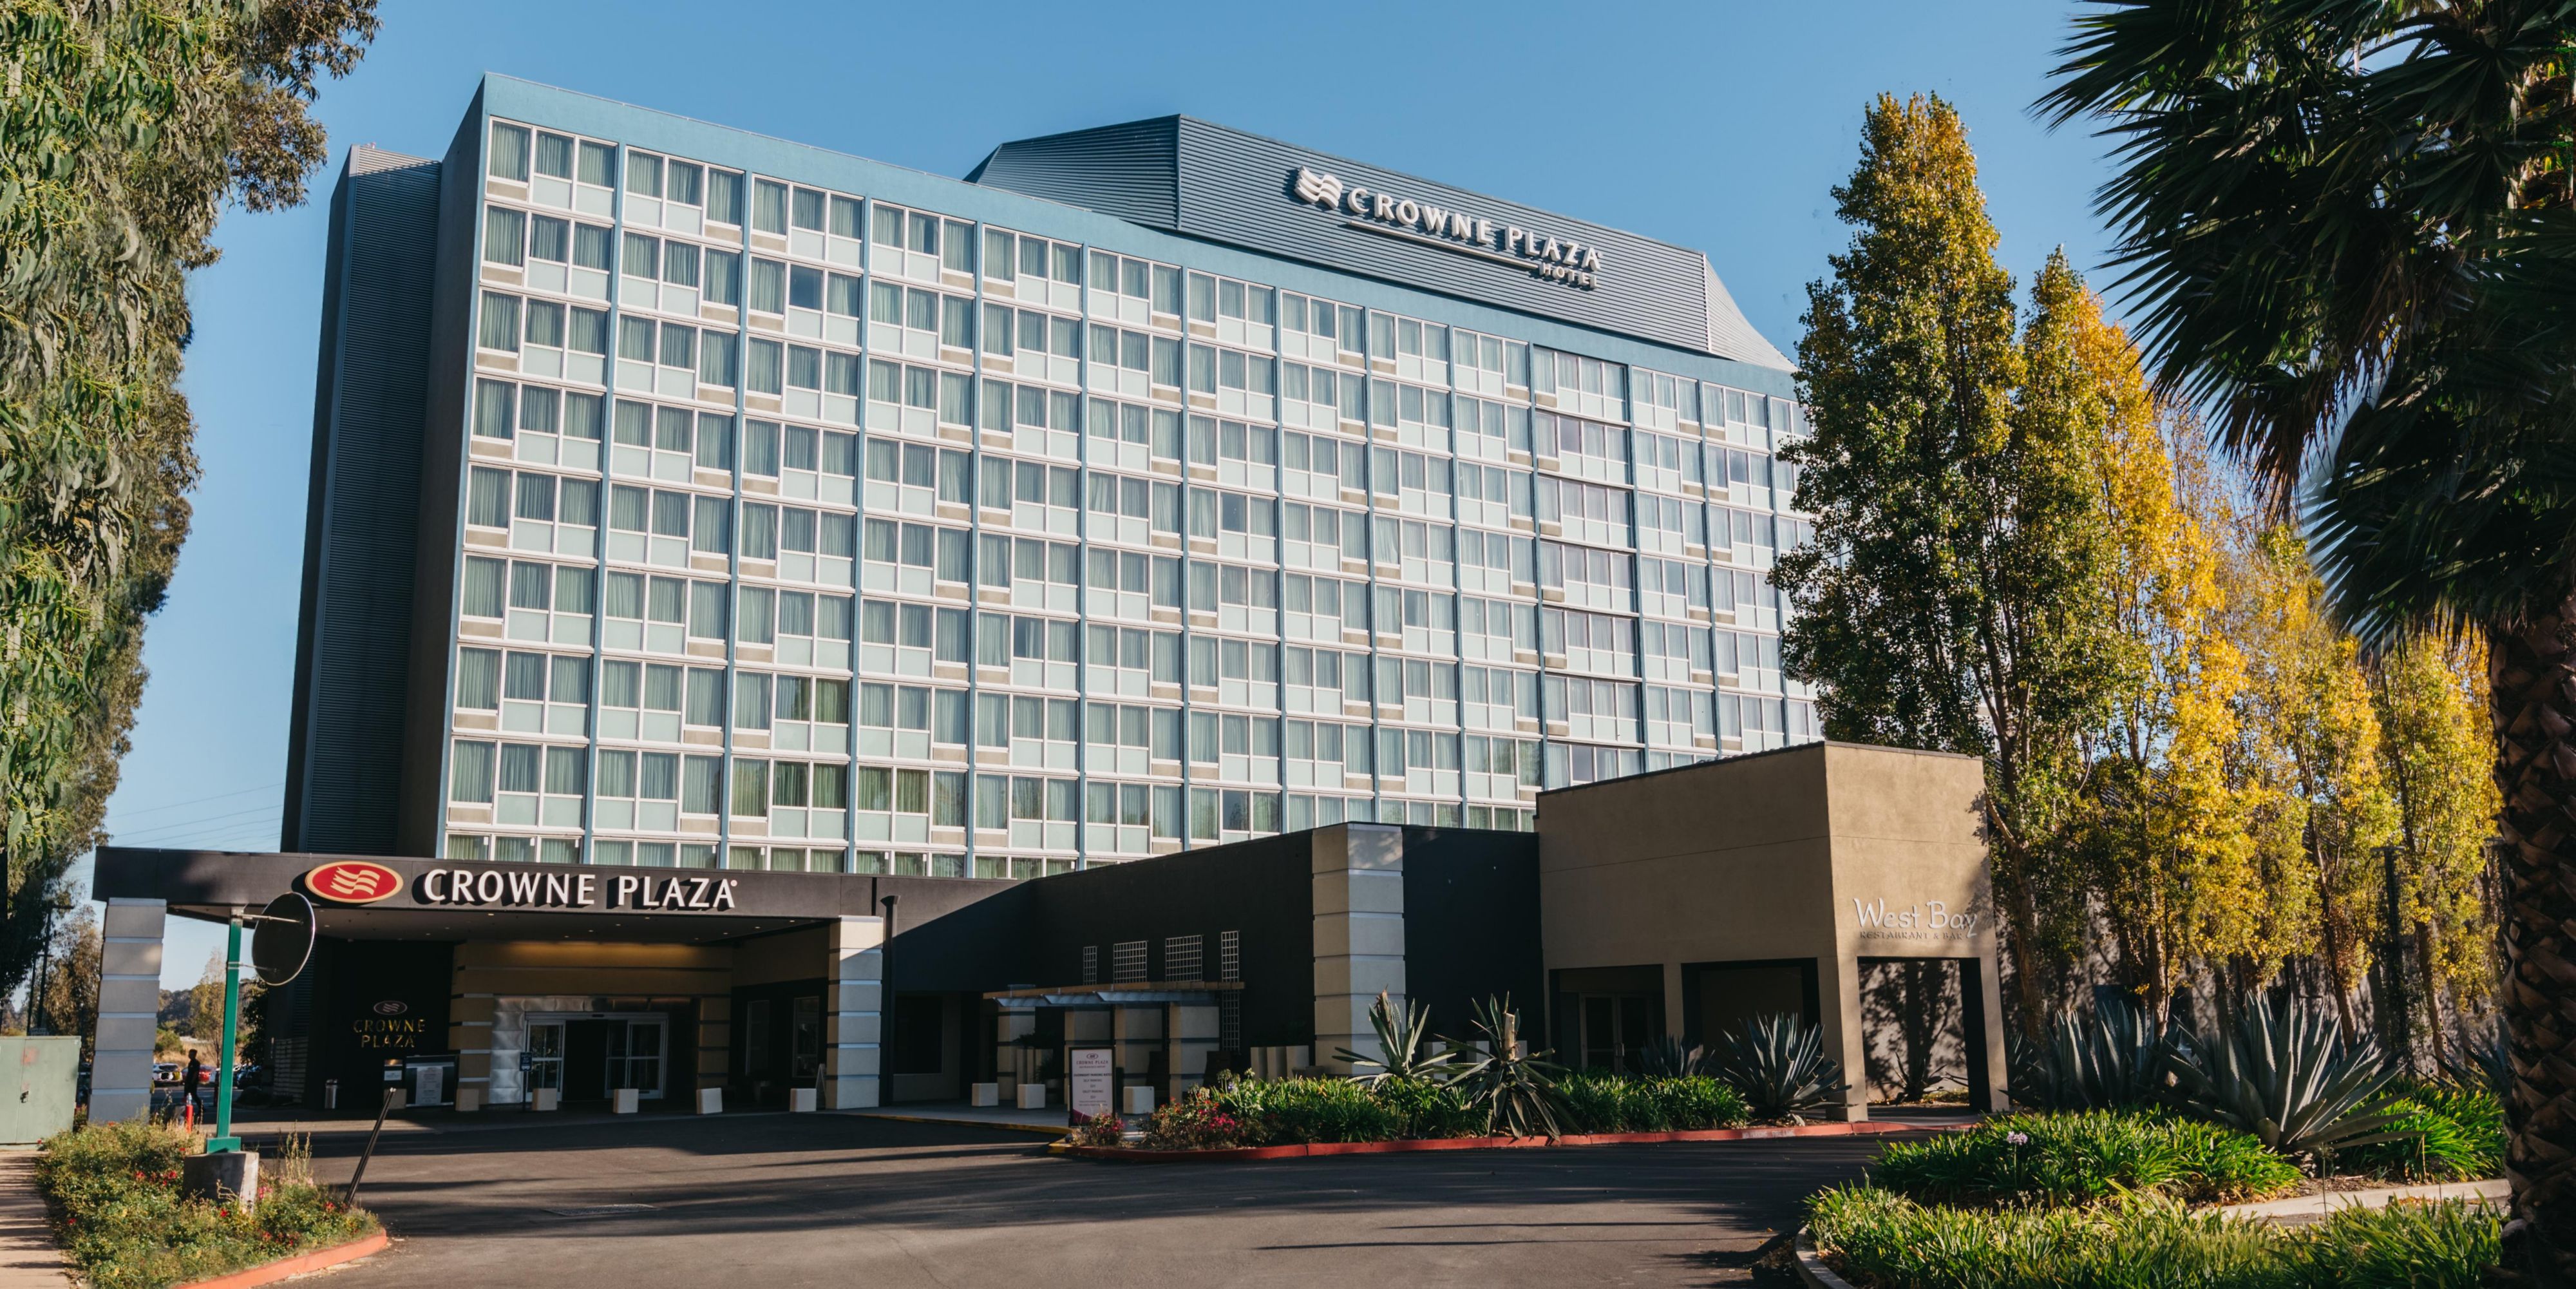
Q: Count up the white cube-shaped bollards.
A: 9